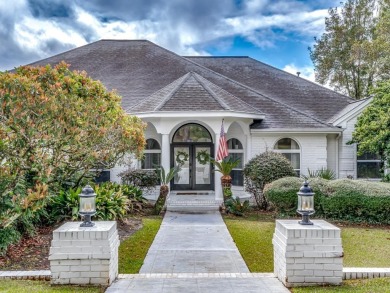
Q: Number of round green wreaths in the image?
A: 2